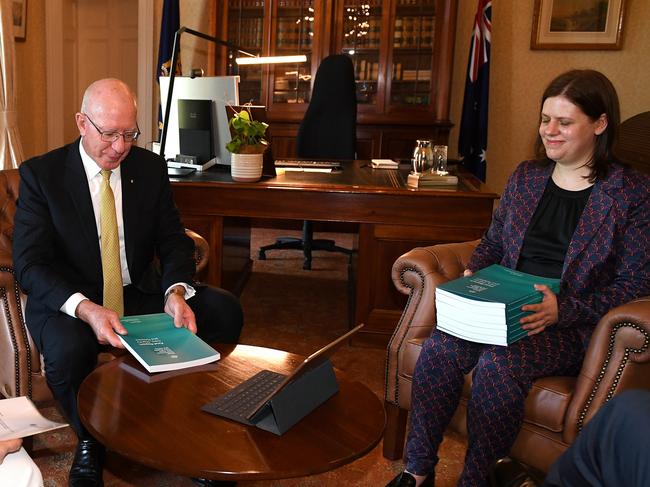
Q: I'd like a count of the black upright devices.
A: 1